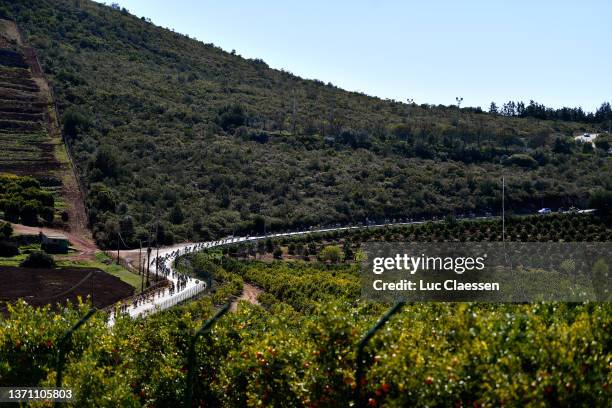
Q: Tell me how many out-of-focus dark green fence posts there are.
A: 3